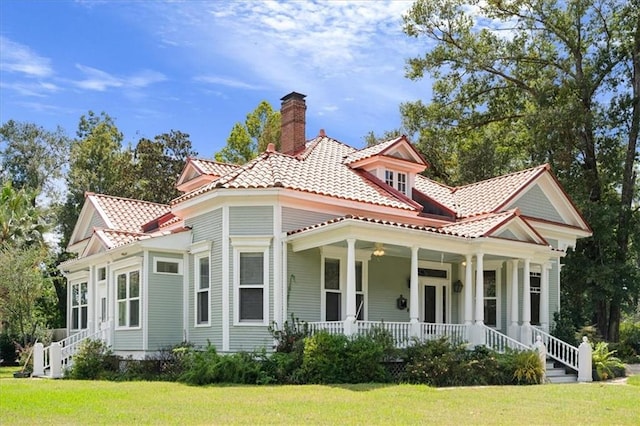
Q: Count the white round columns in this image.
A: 7